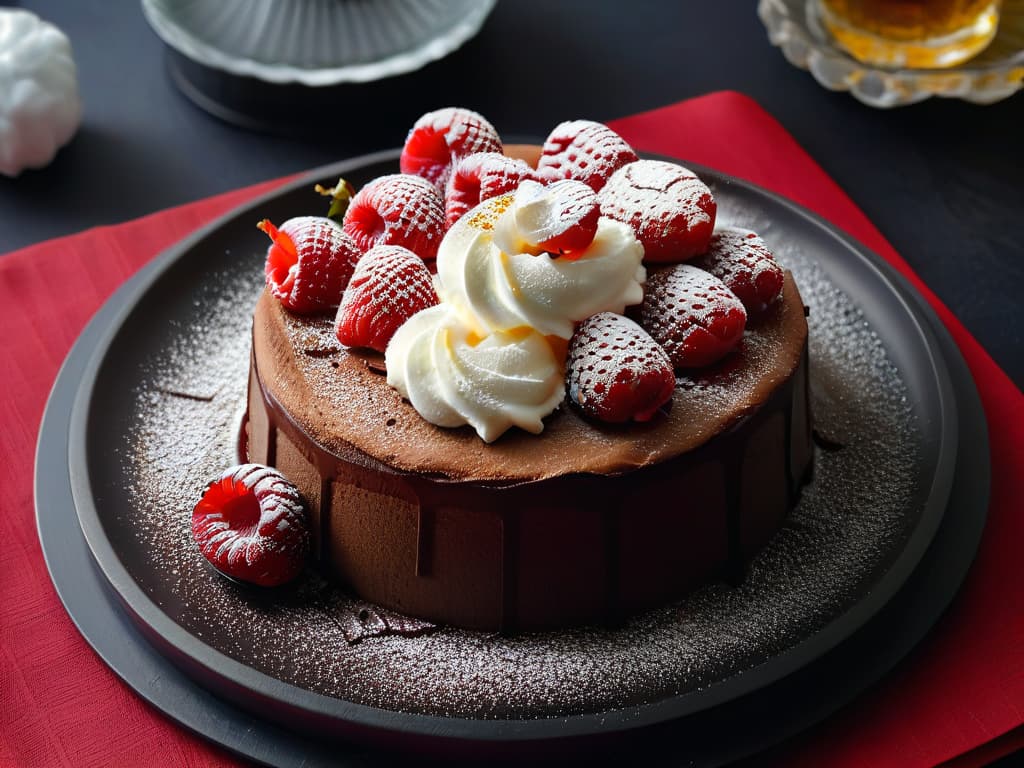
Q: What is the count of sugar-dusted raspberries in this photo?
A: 12